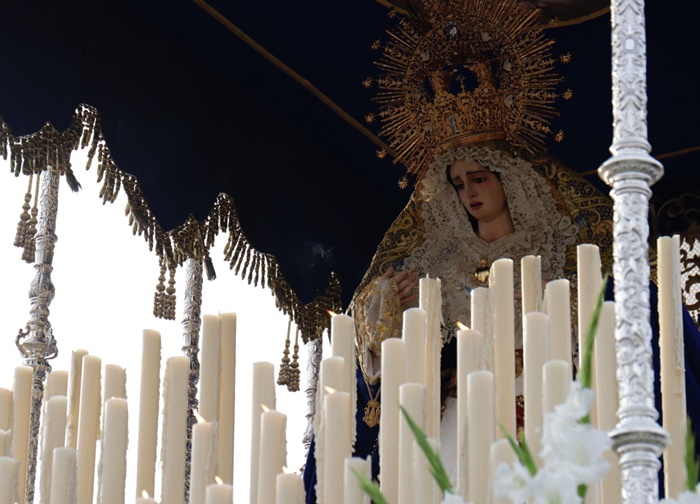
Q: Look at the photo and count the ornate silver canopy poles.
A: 4